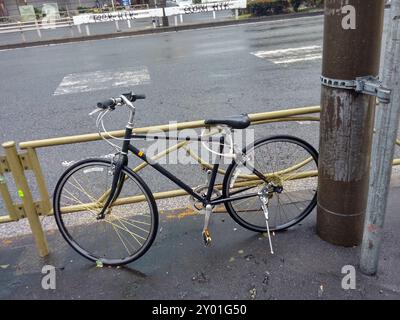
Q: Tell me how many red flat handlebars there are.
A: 0